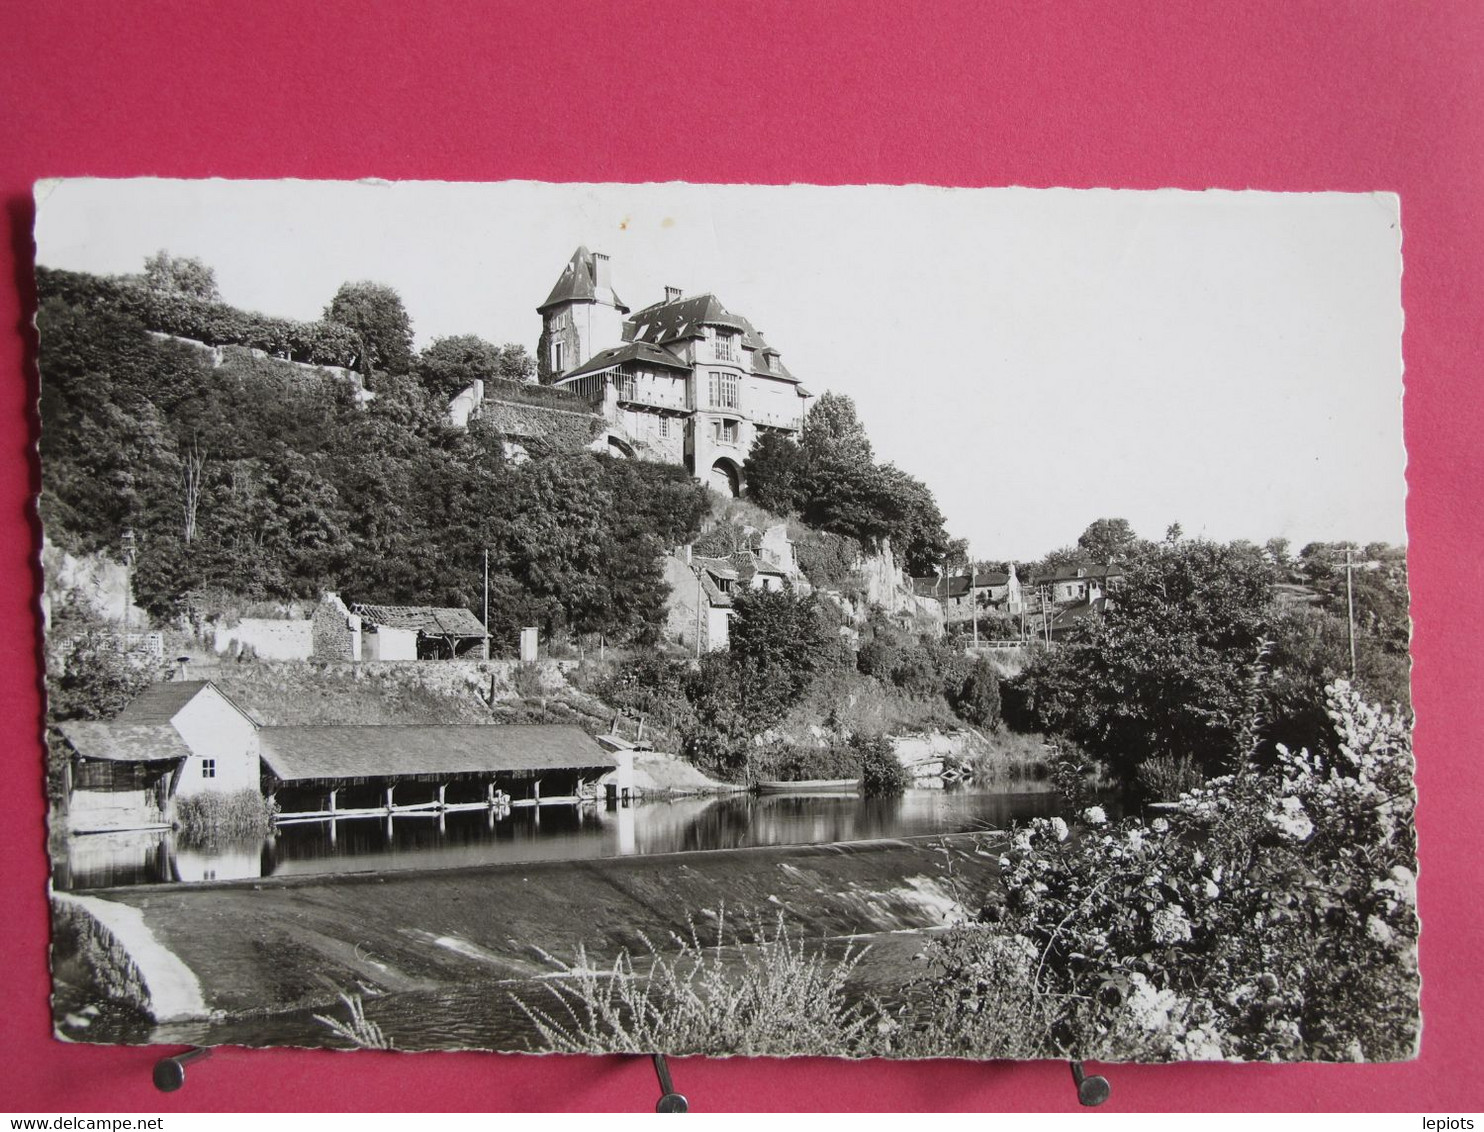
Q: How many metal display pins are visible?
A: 3